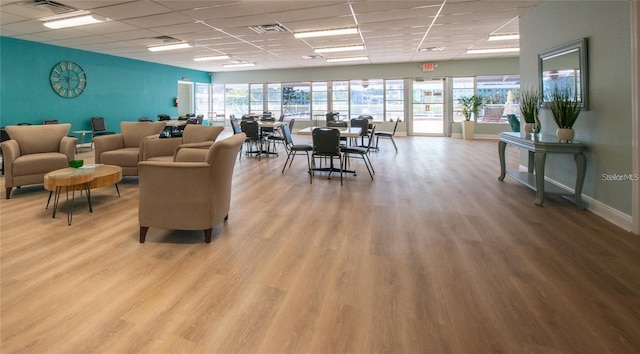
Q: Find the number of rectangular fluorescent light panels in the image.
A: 9